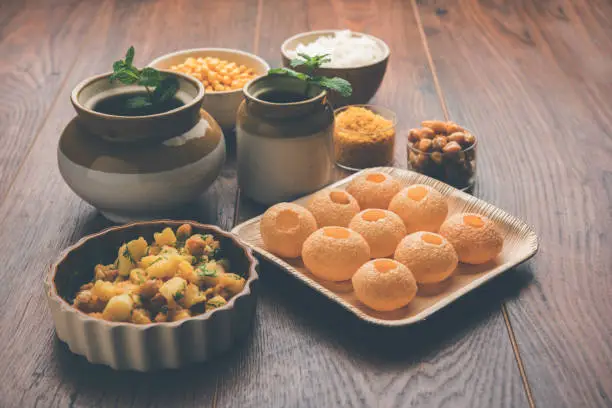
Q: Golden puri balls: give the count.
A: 9